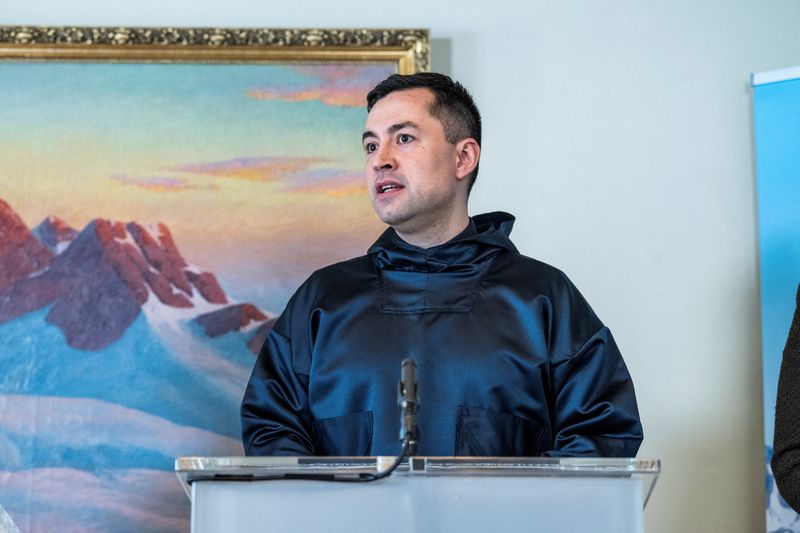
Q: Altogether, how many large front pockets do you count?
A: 2